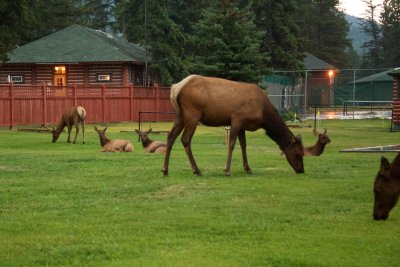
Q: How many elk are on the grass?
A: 6